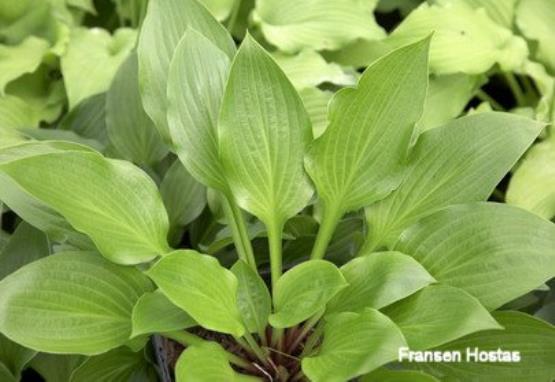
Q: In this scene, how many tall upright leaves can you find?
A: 4